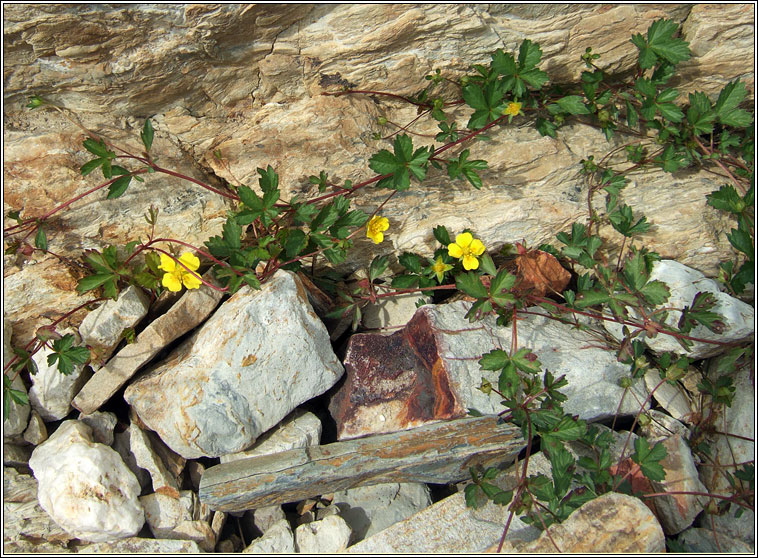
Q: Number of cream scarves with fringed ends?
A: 0